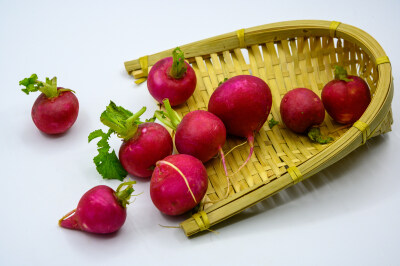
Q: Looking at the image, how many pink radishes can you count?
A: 9